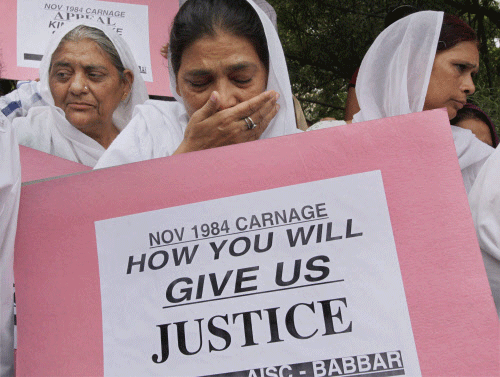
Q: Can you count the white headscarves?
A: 3